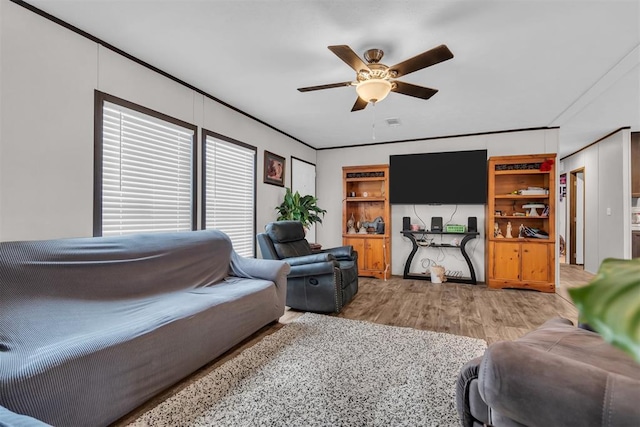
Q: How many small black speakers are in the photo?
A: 3